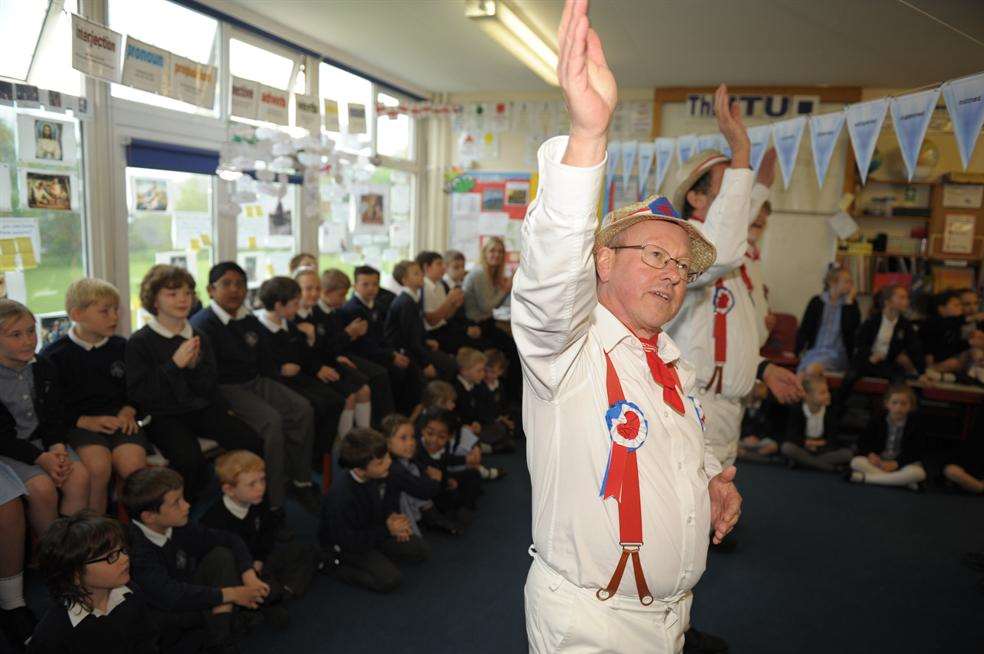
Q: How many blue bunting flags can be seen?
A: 13